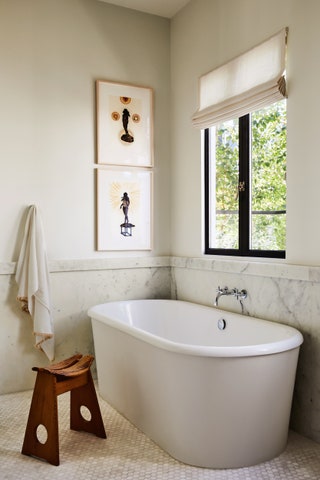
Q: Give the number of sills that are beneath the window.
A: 1